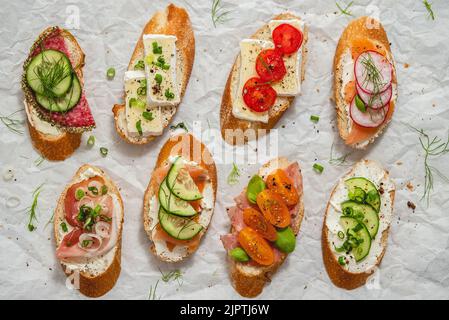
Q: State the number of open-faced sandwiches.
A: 8